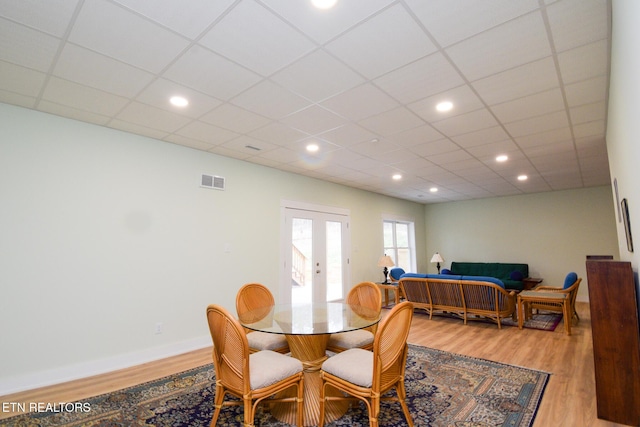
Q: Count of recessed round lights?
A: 8